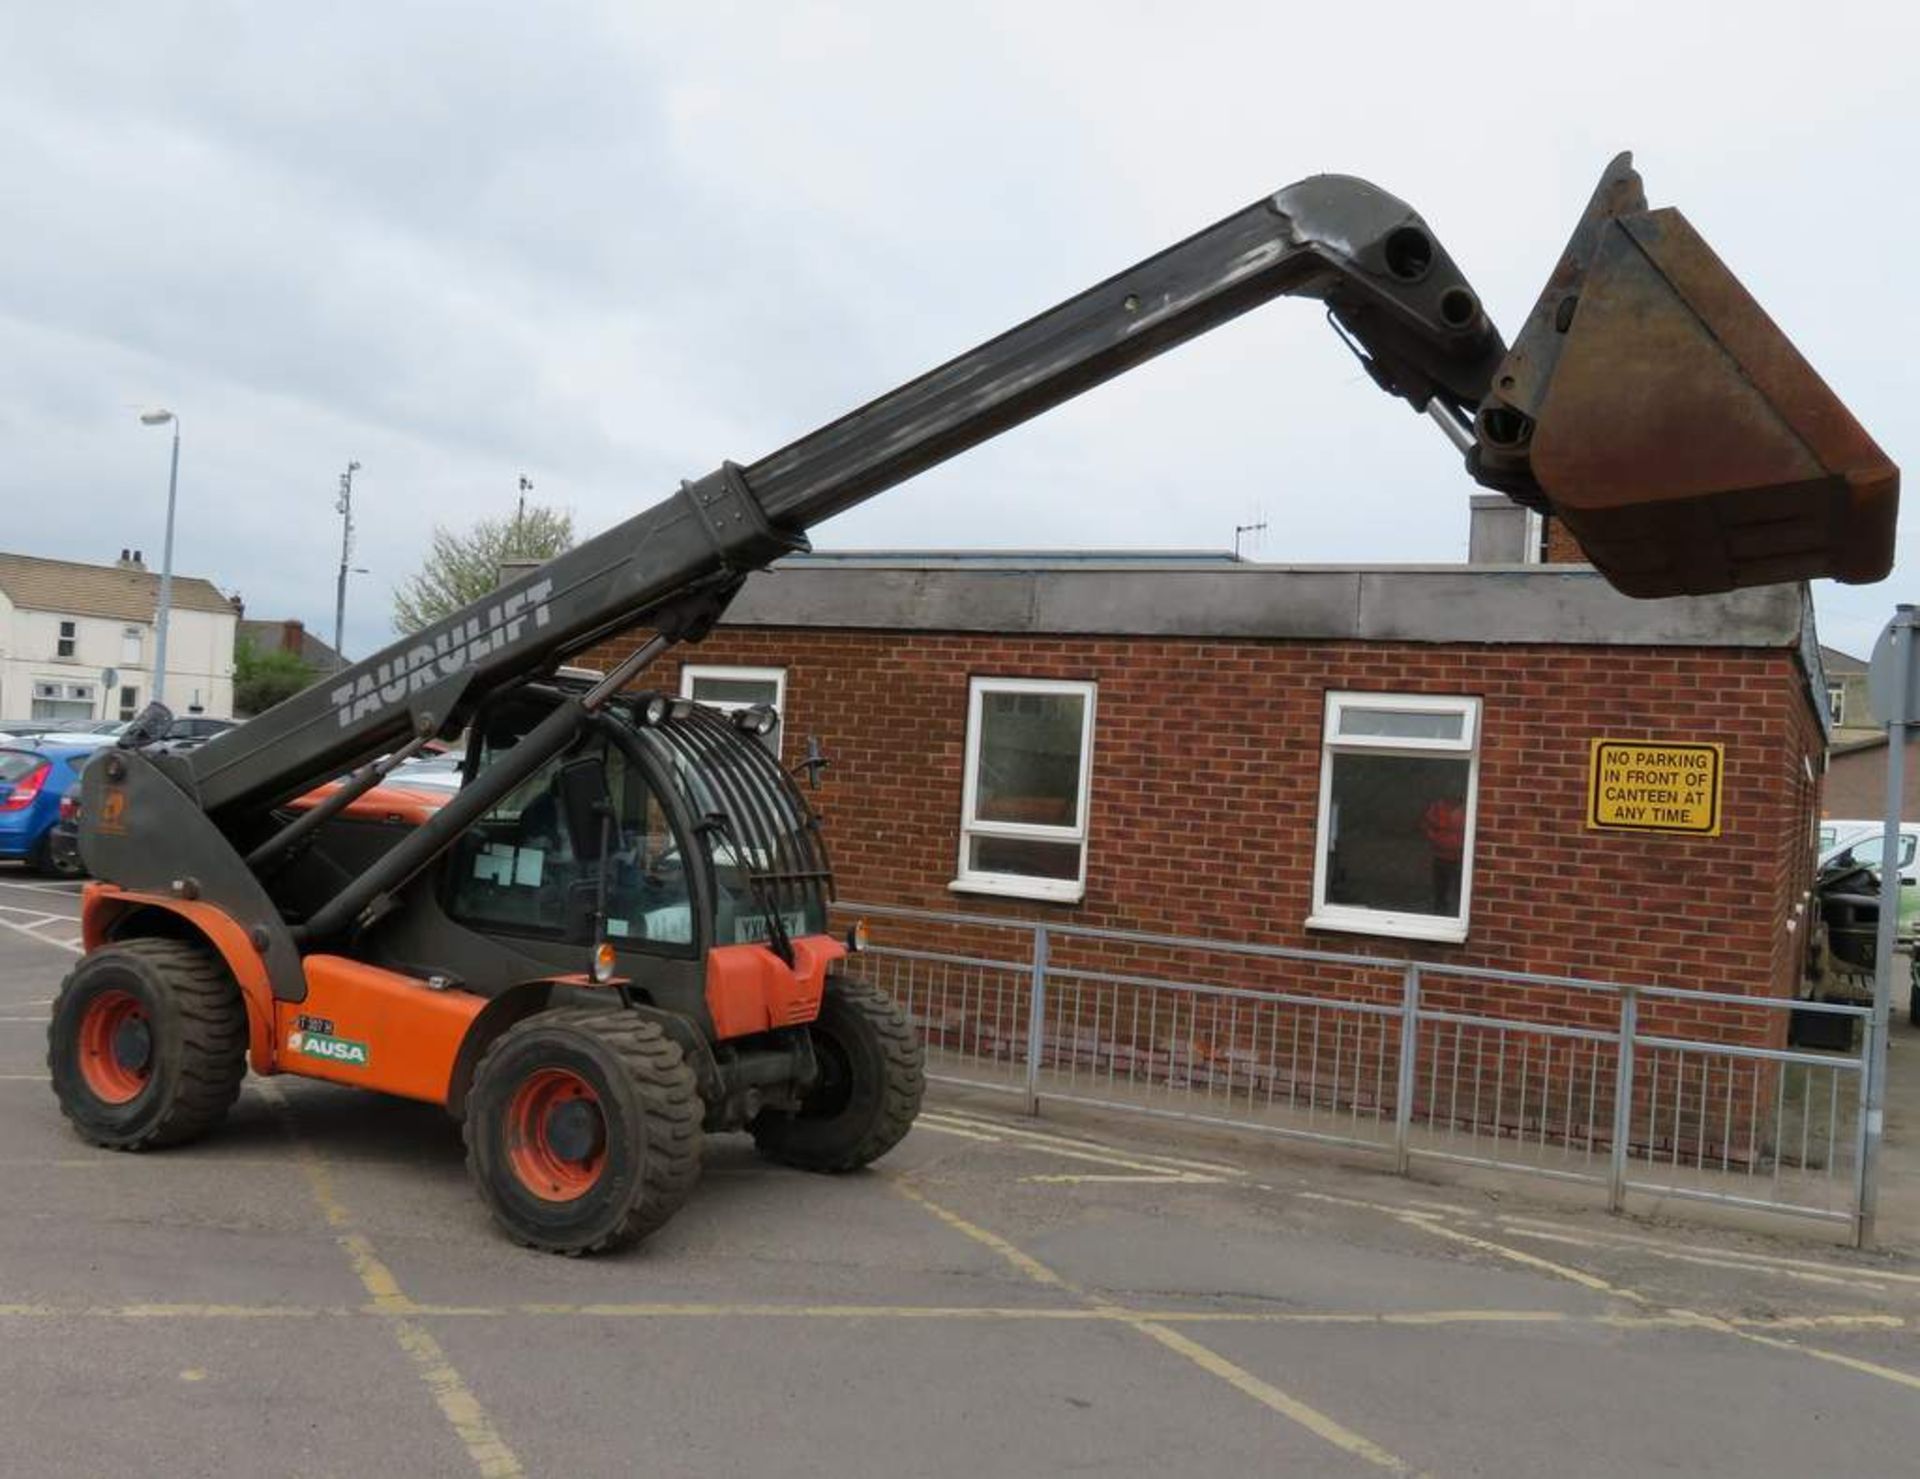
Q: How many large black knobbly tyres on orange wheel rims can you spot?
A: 2